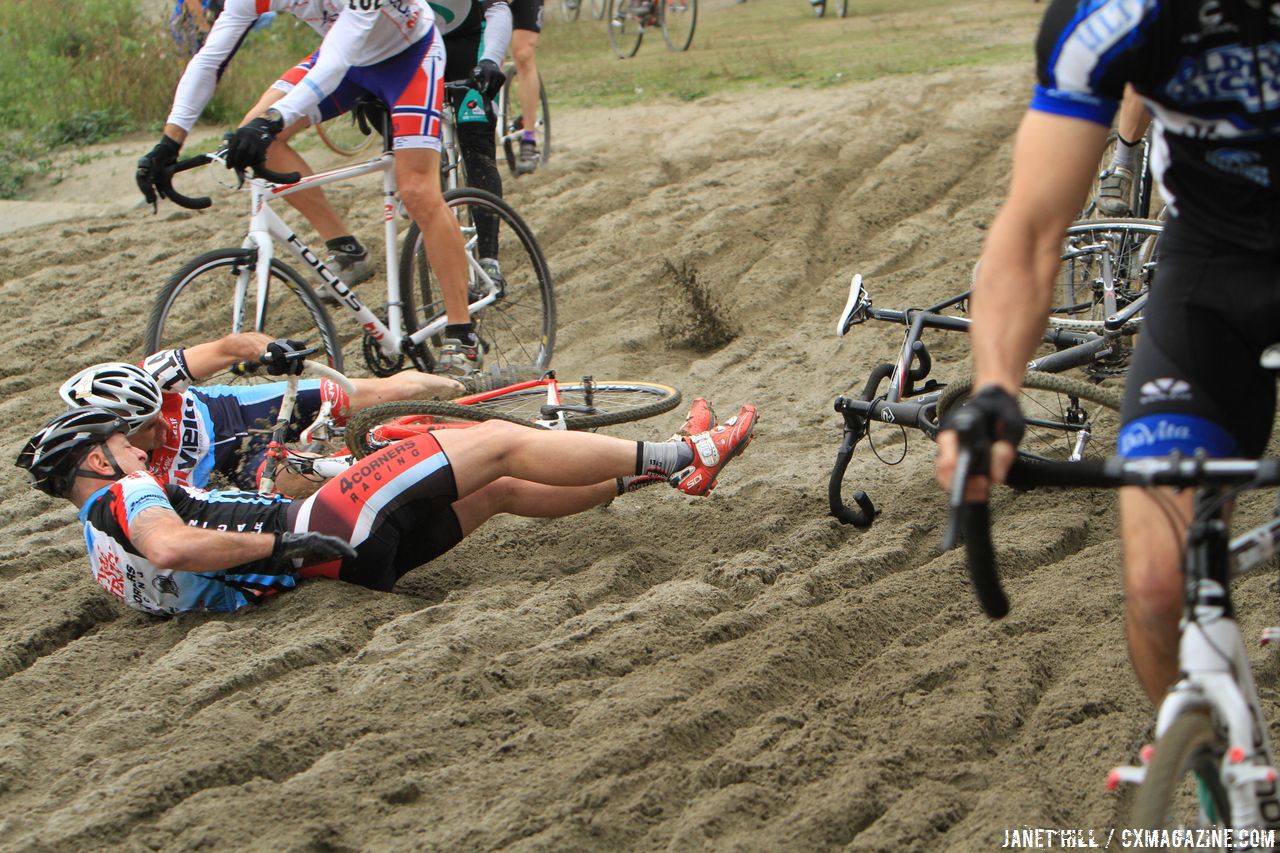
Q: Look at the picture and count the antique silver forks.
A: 0